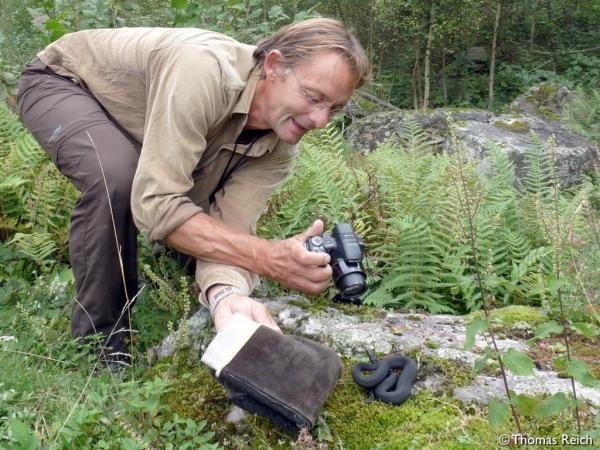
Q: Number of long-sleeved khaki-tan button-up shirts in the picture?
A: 1